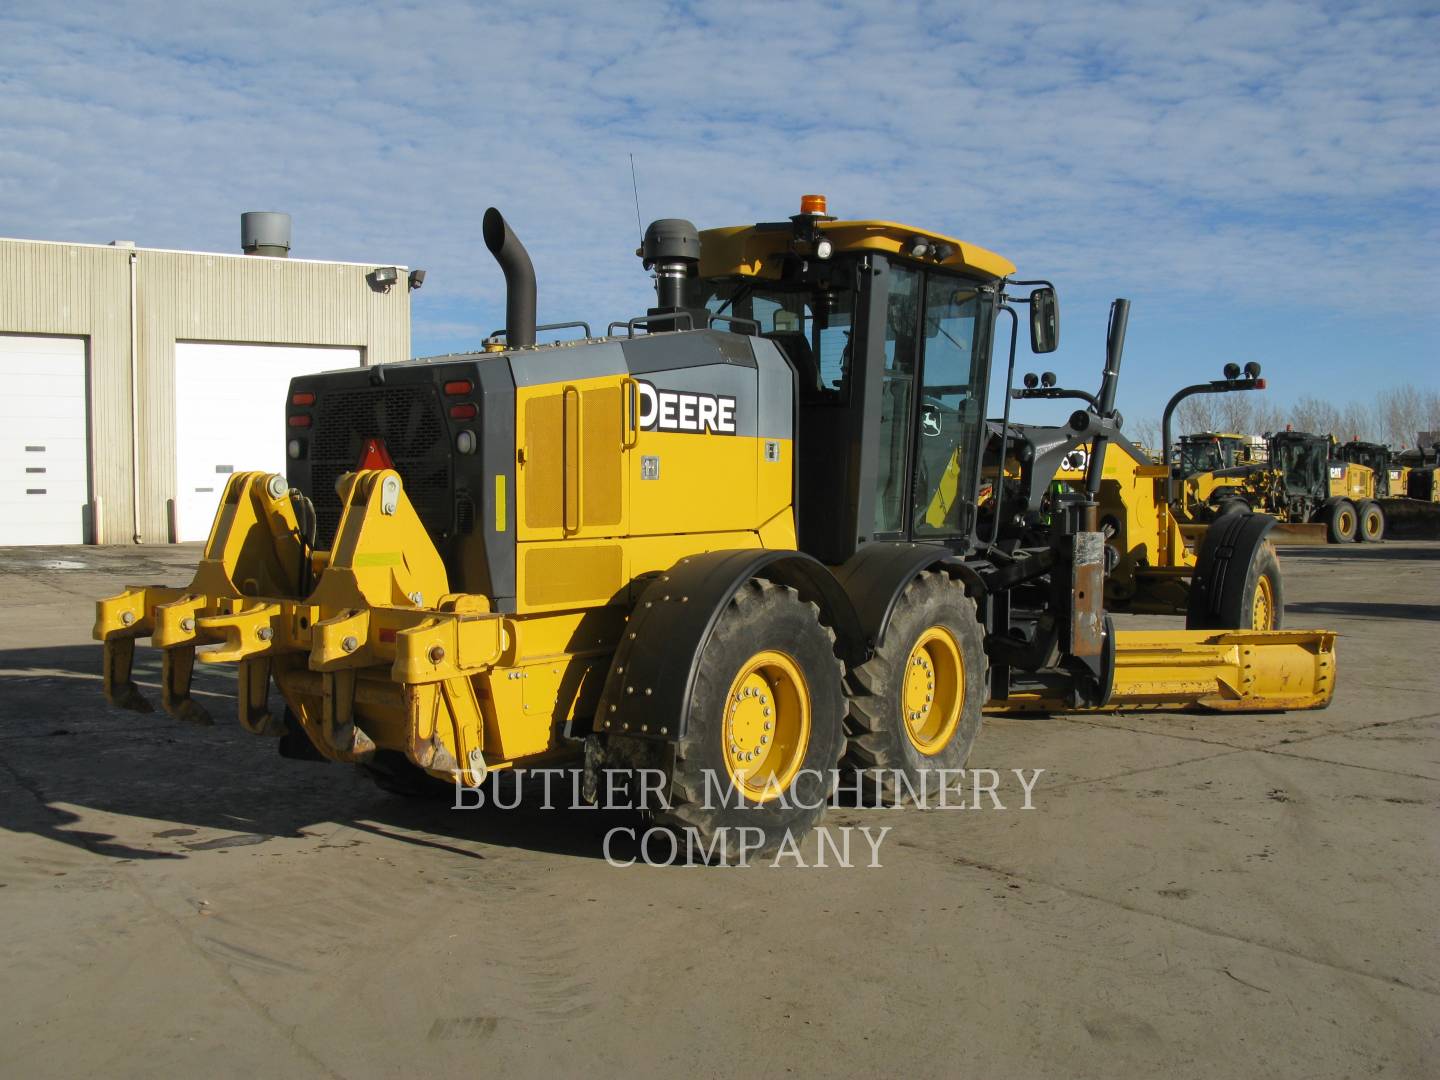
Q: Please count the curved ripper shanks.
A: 5